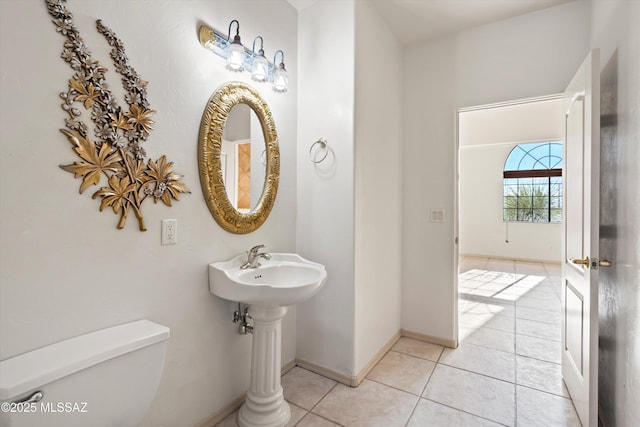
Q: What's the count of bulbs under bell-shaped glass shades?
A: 3